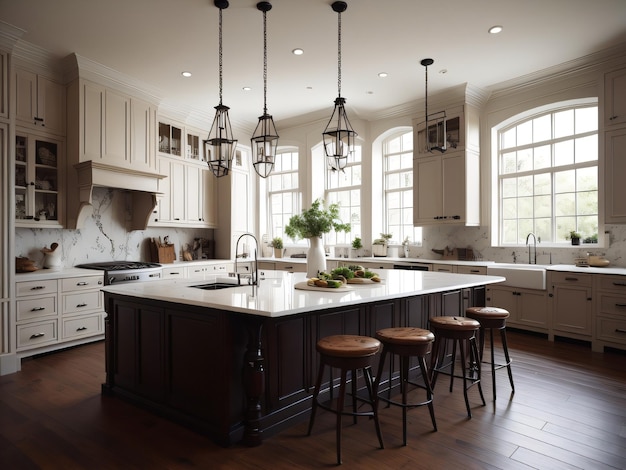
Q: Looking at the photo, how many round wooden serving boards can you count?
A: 2